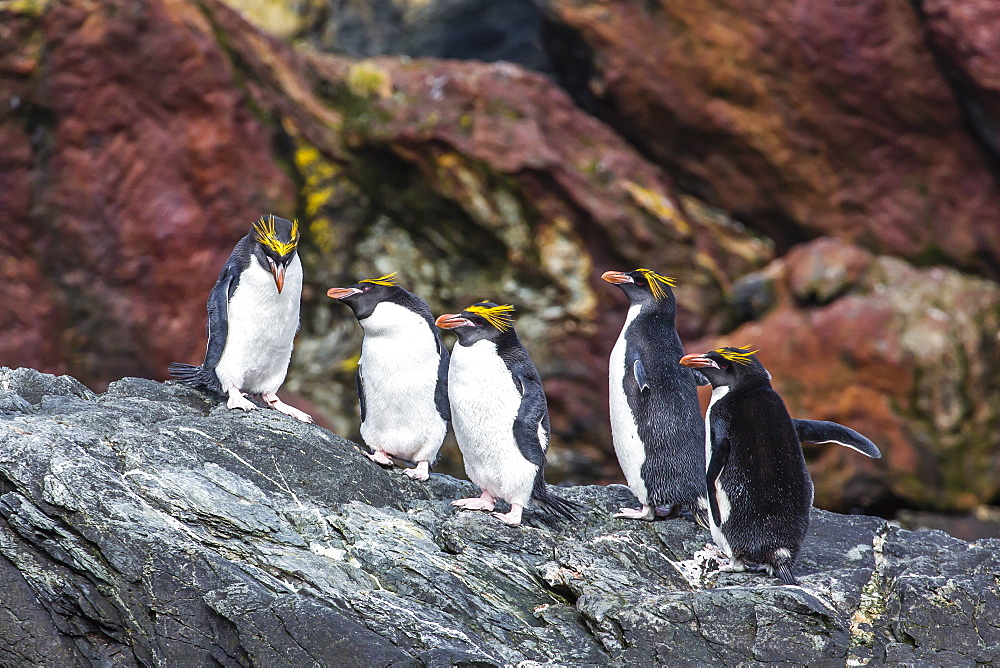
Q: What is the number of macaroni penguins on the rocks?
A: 5